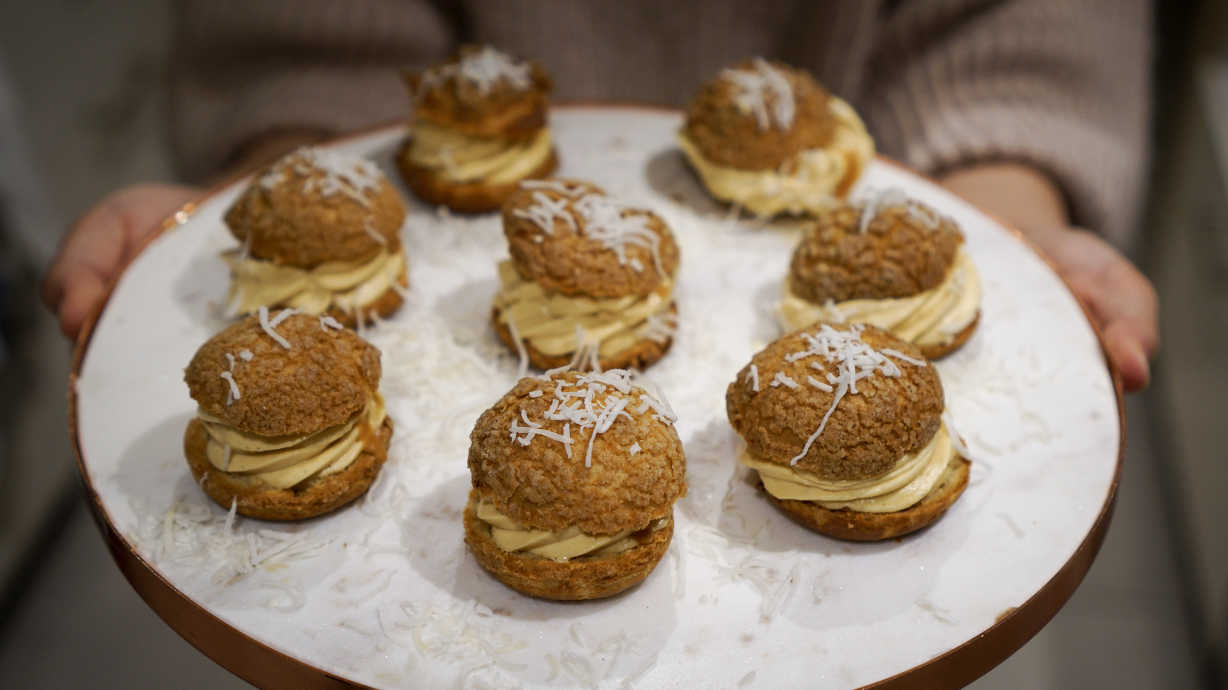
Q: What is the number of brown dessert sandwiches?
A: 8